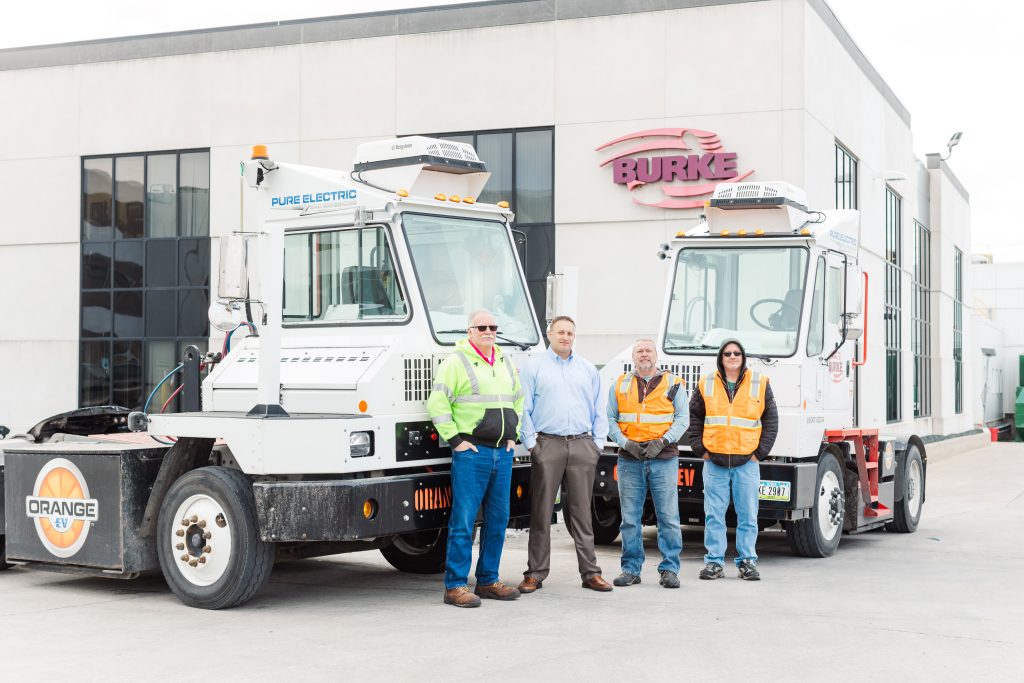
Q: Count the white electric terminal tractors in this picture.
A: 2